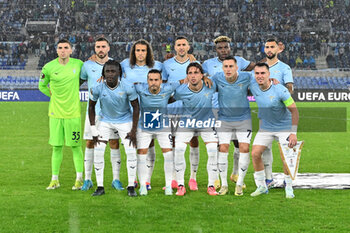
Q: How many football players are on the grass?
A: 11